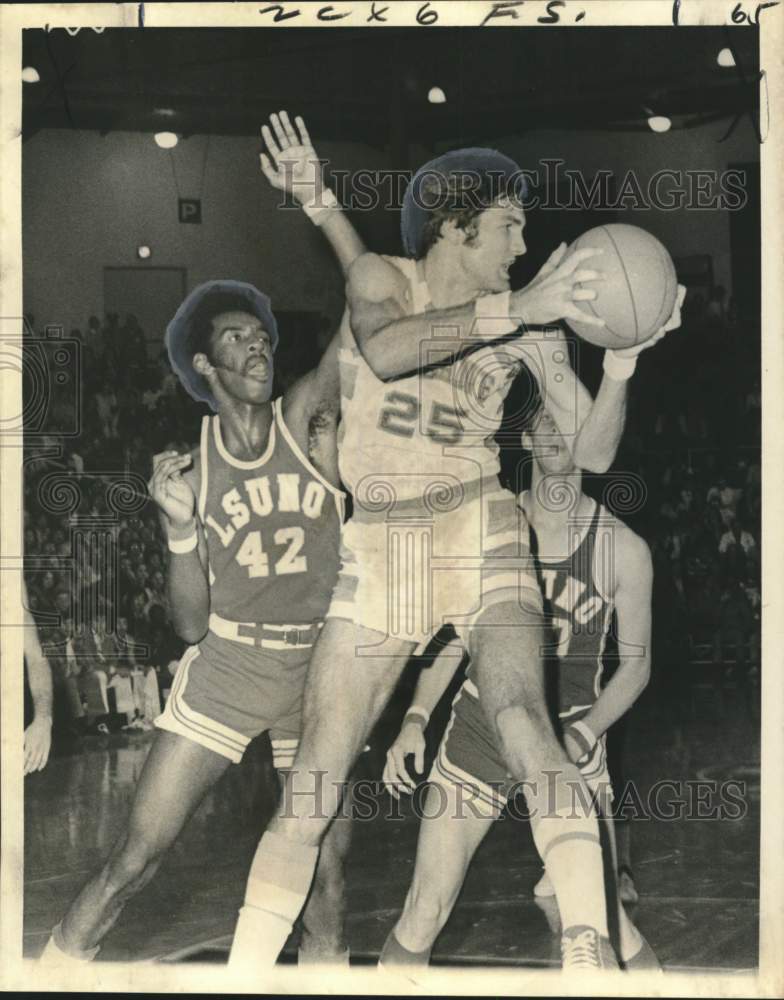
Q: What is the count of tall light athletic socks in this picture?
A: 2